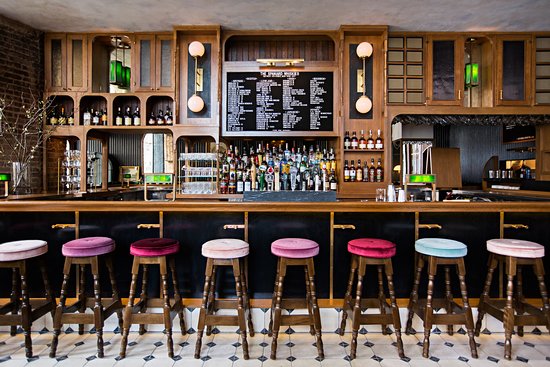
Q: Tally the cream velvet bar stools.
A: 3